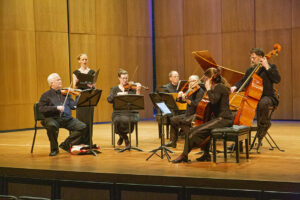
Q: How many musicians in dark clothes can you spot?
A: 7